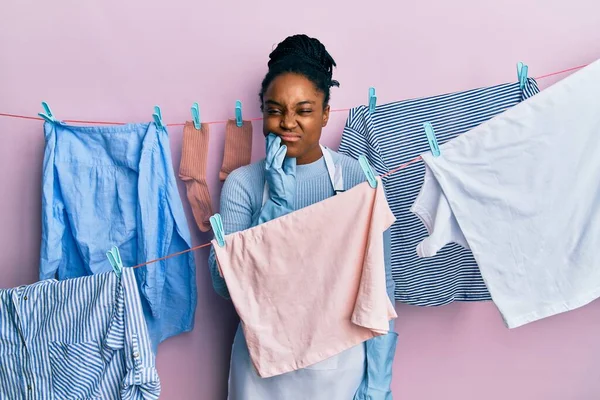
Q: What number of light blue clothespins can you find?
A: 10